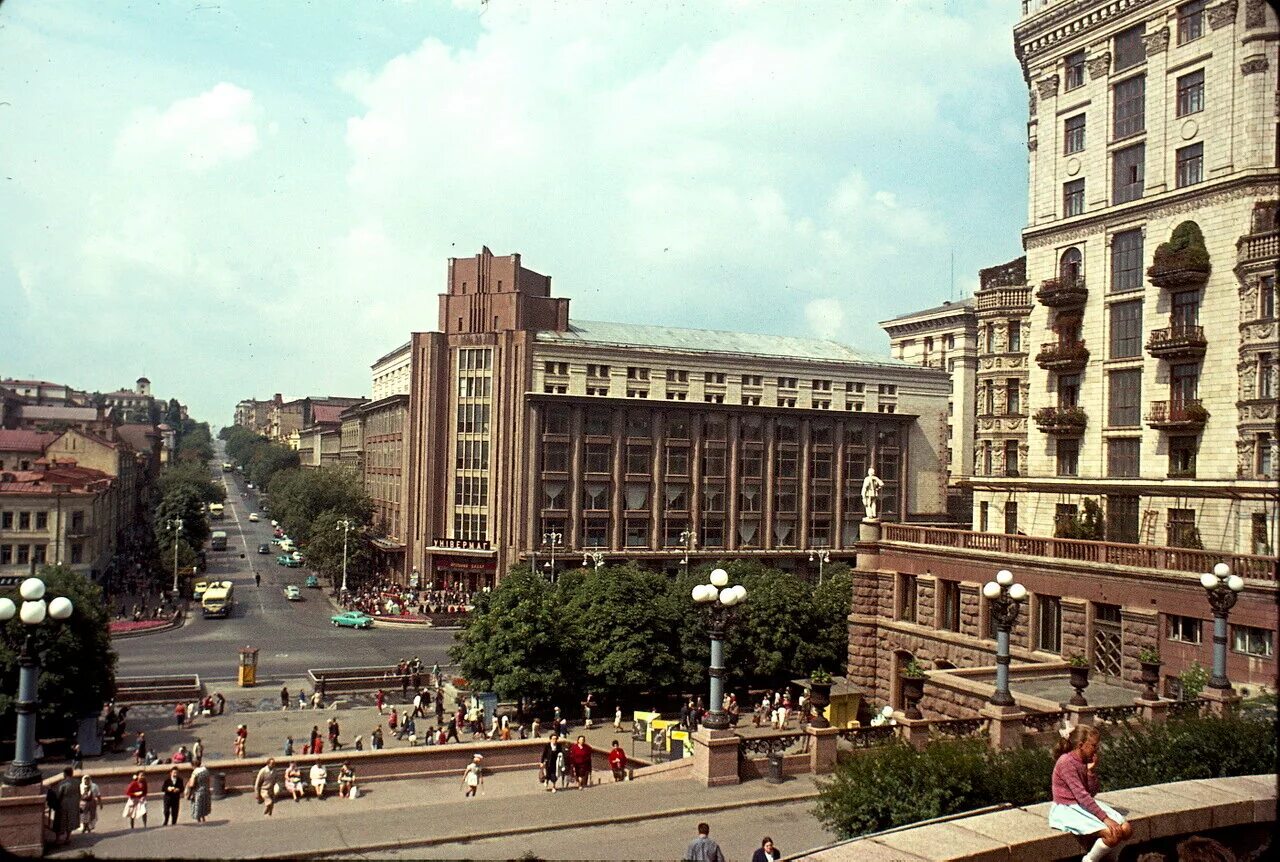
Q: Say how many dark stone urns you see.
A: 4